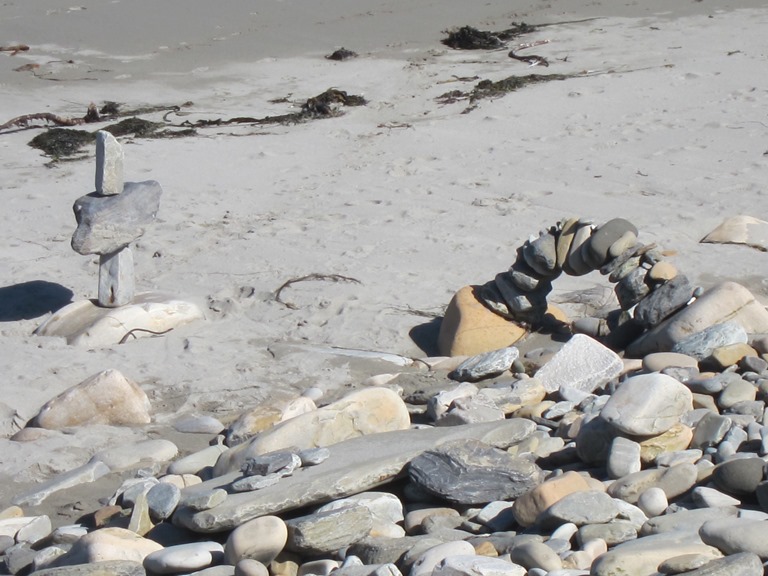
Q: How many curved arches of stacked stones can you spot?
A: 1